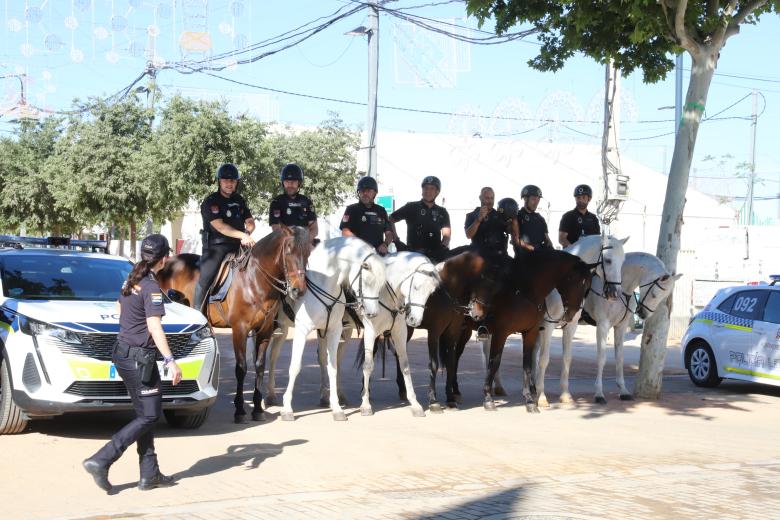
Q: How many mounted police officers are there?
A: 7